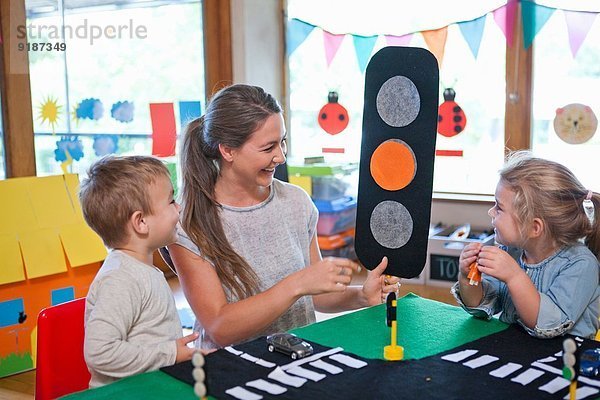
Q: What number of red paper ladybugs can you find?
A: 2